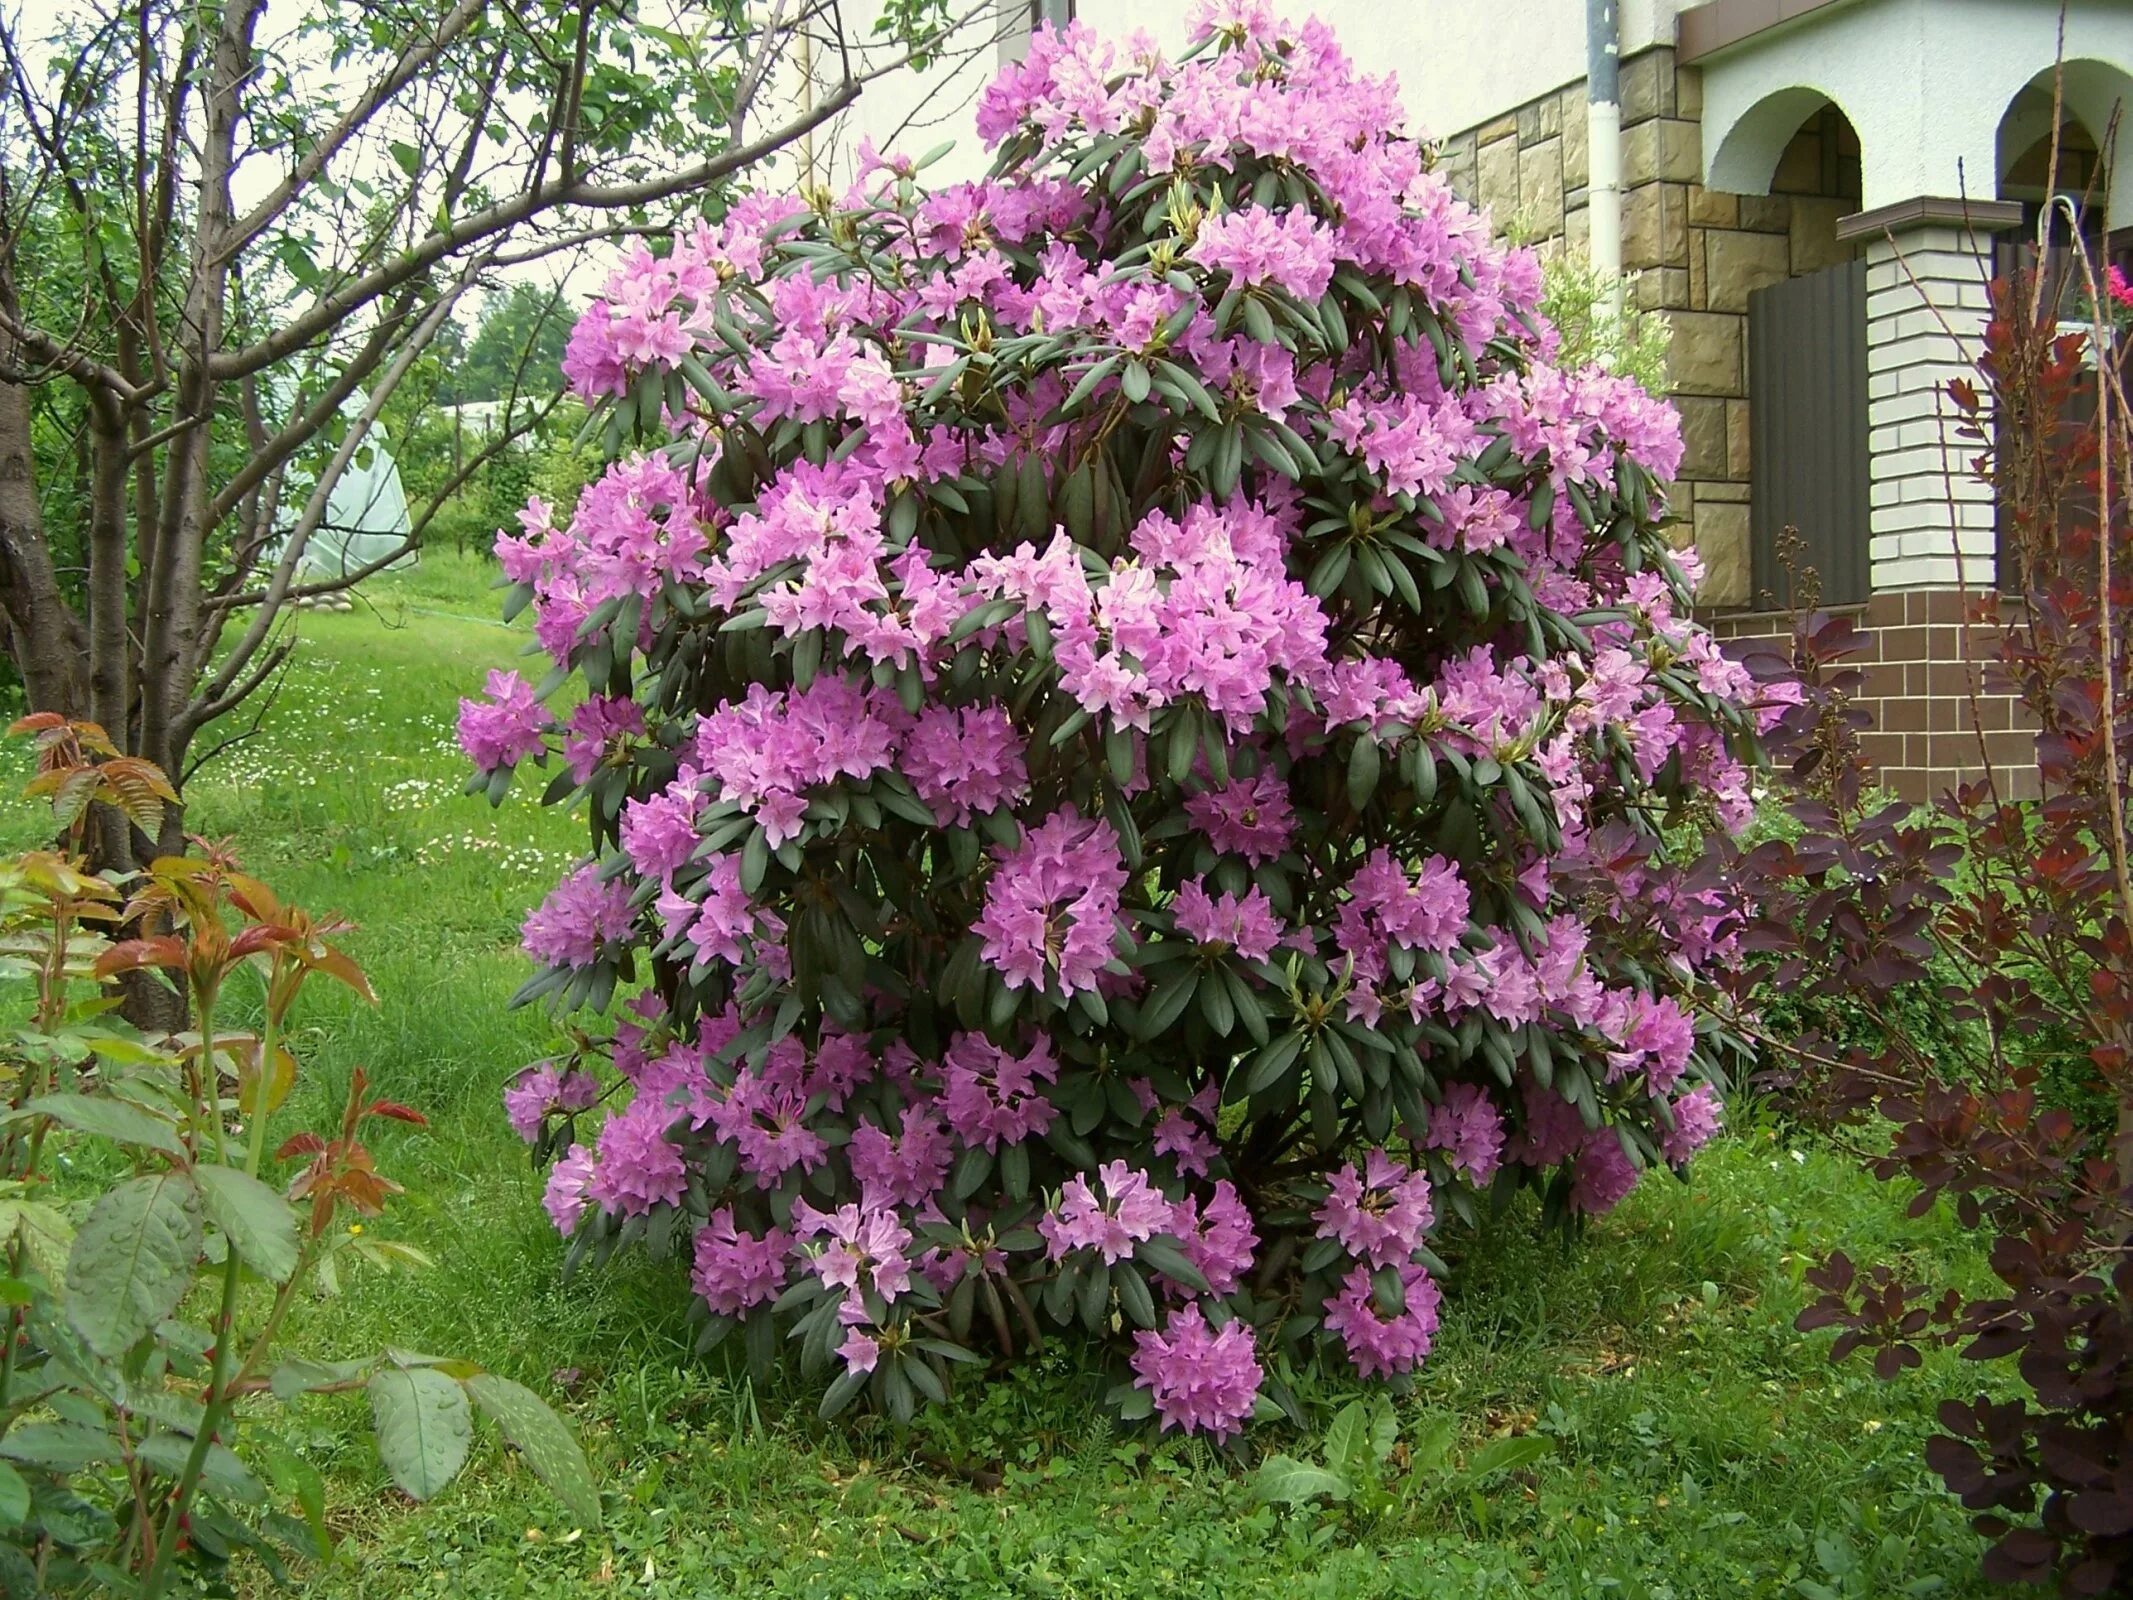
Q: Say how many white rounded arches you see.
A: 2